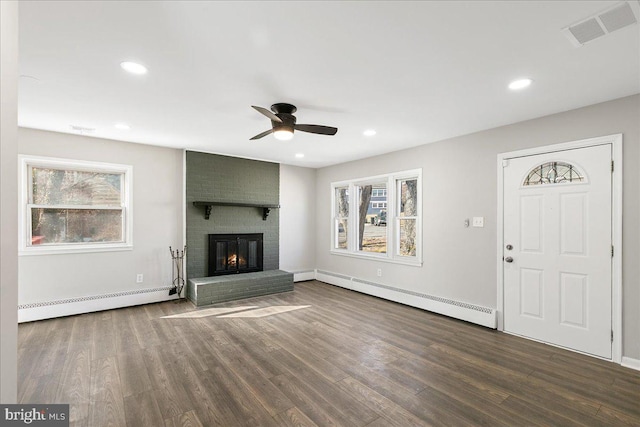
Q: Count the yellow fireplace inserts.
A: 0